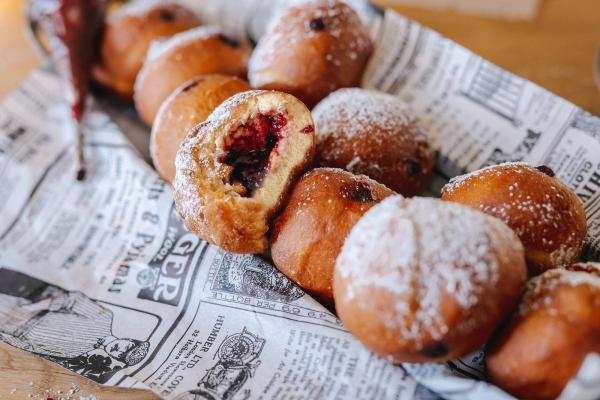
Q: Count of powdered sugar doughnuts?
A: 10